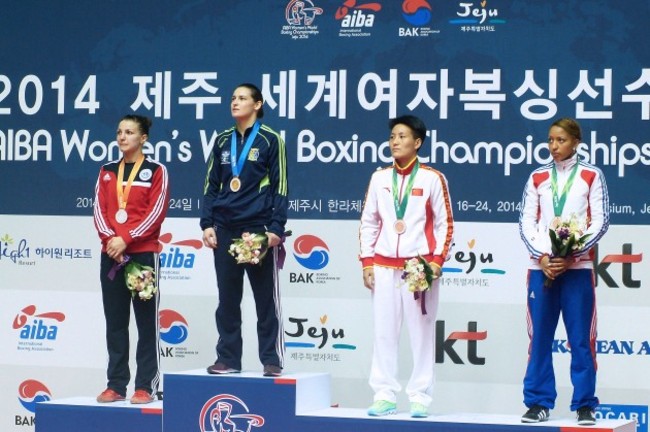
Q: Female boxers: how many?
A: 4